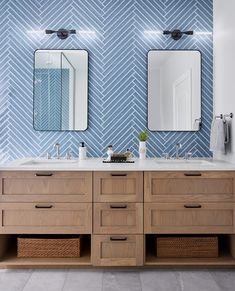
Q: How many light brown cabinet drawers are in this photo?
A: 7